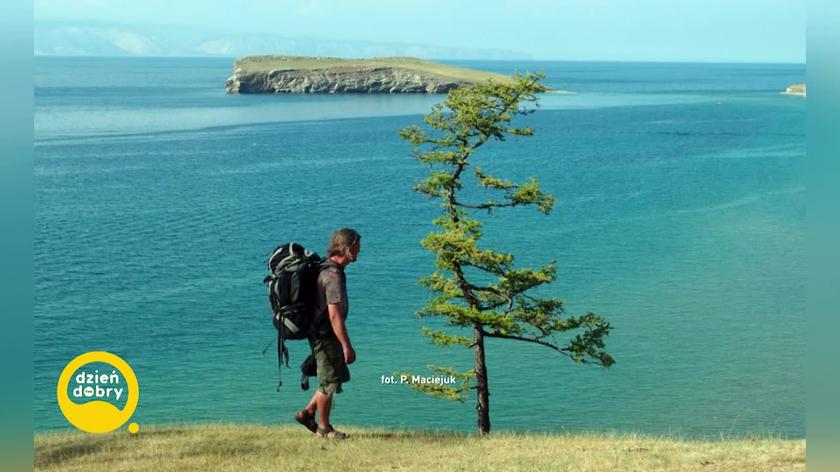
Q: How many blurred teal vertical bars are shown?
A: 2